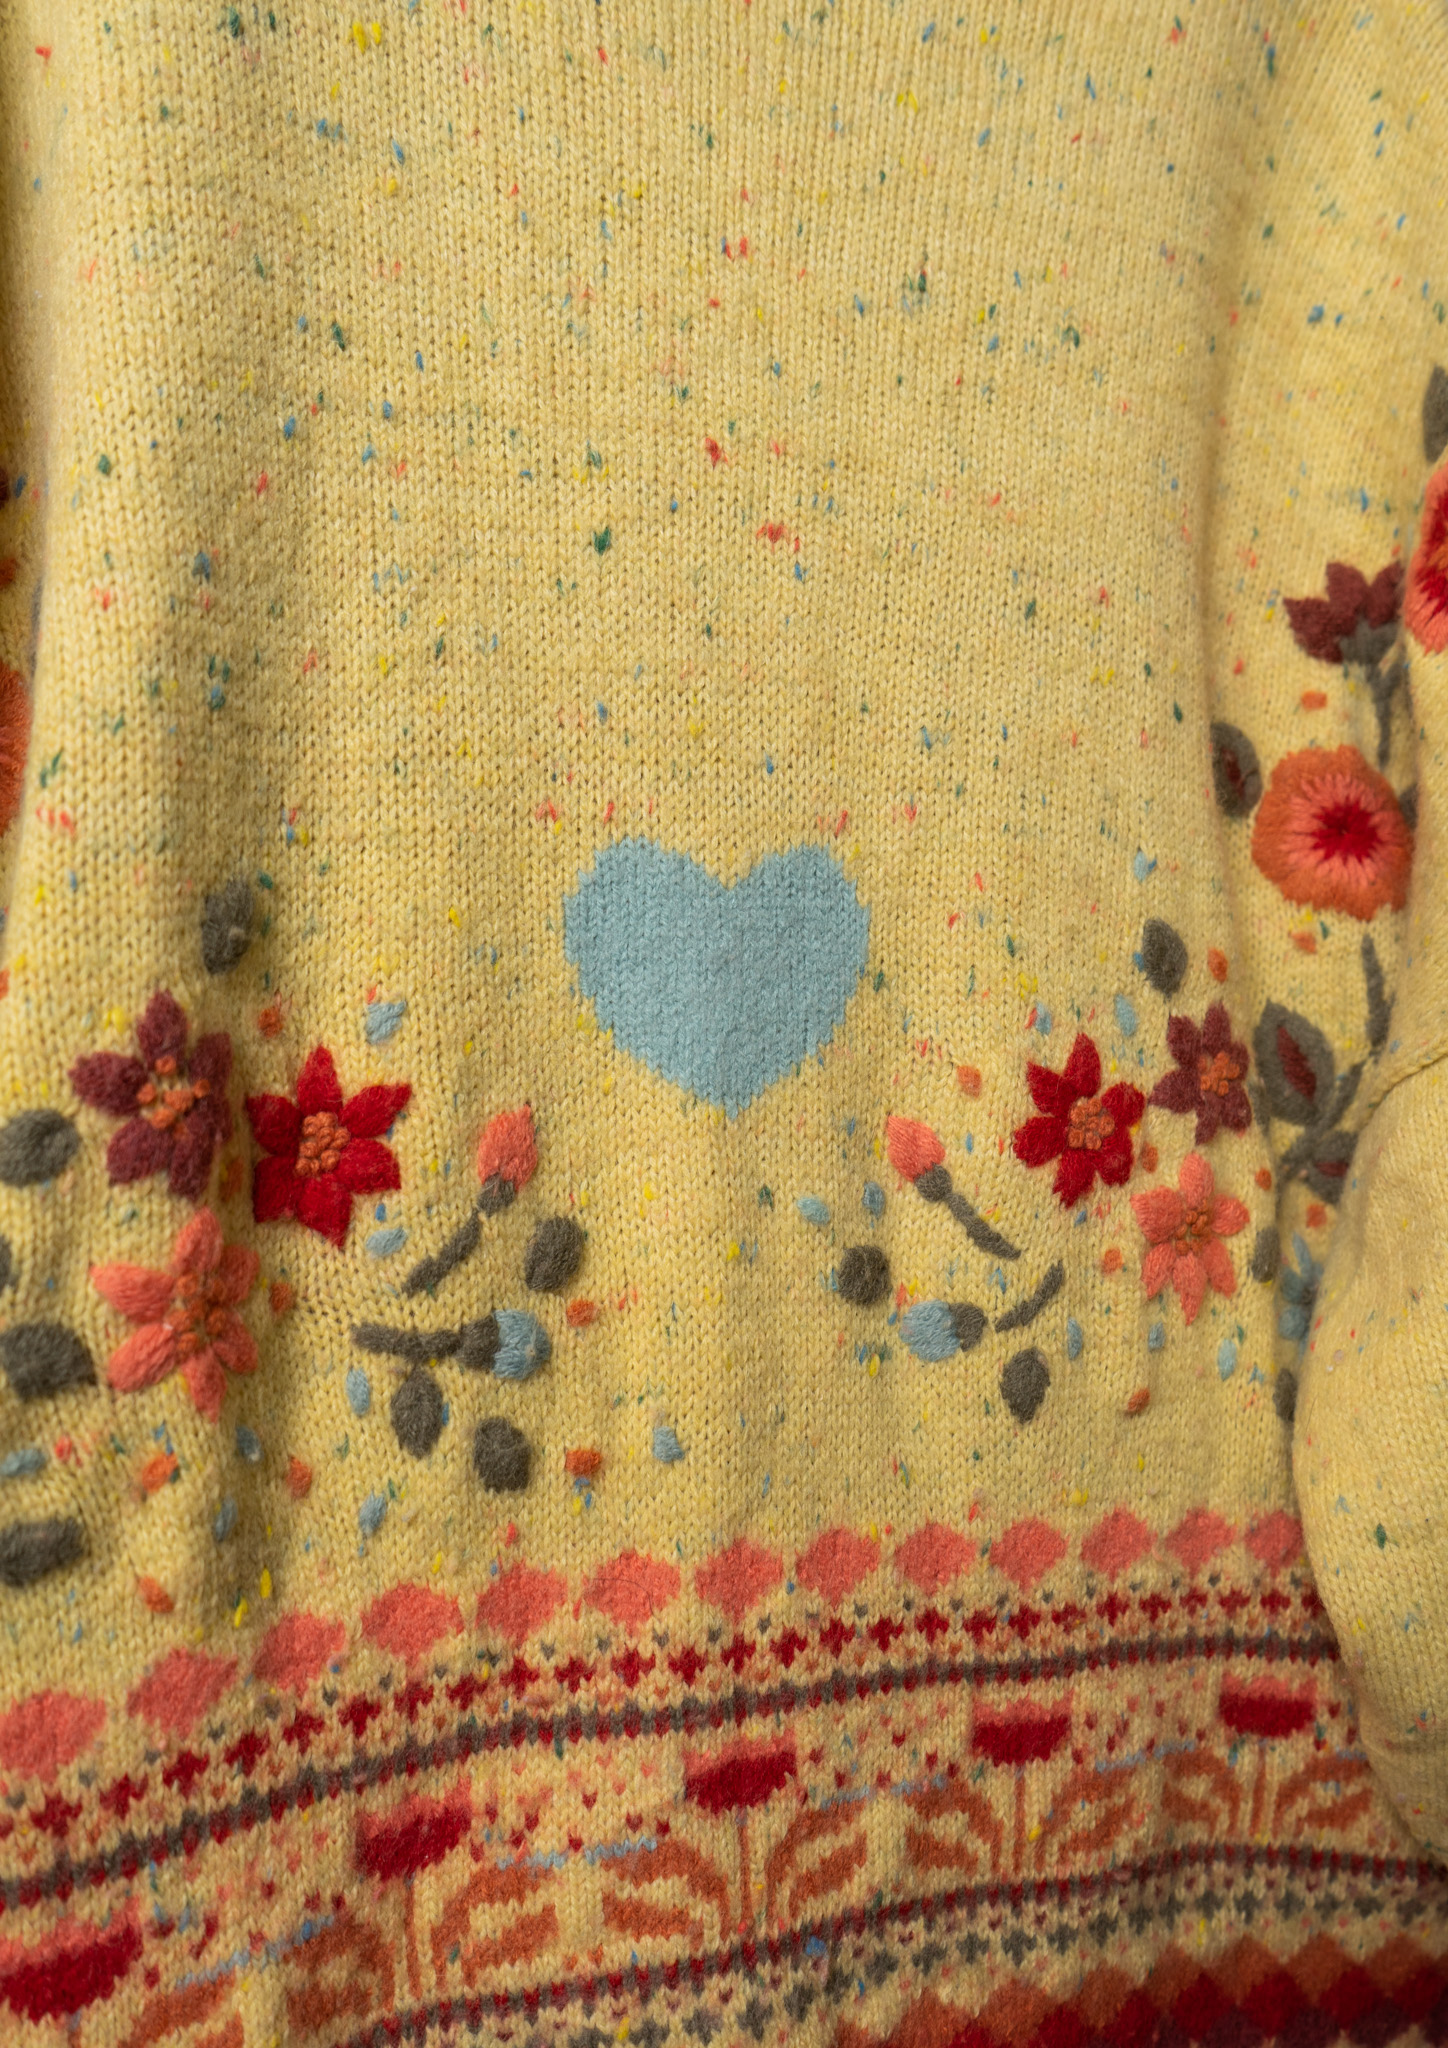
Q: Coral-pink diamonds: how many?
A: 13